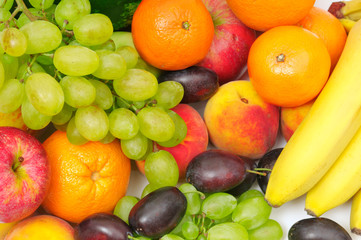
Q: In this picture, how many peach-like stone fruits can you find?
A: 4